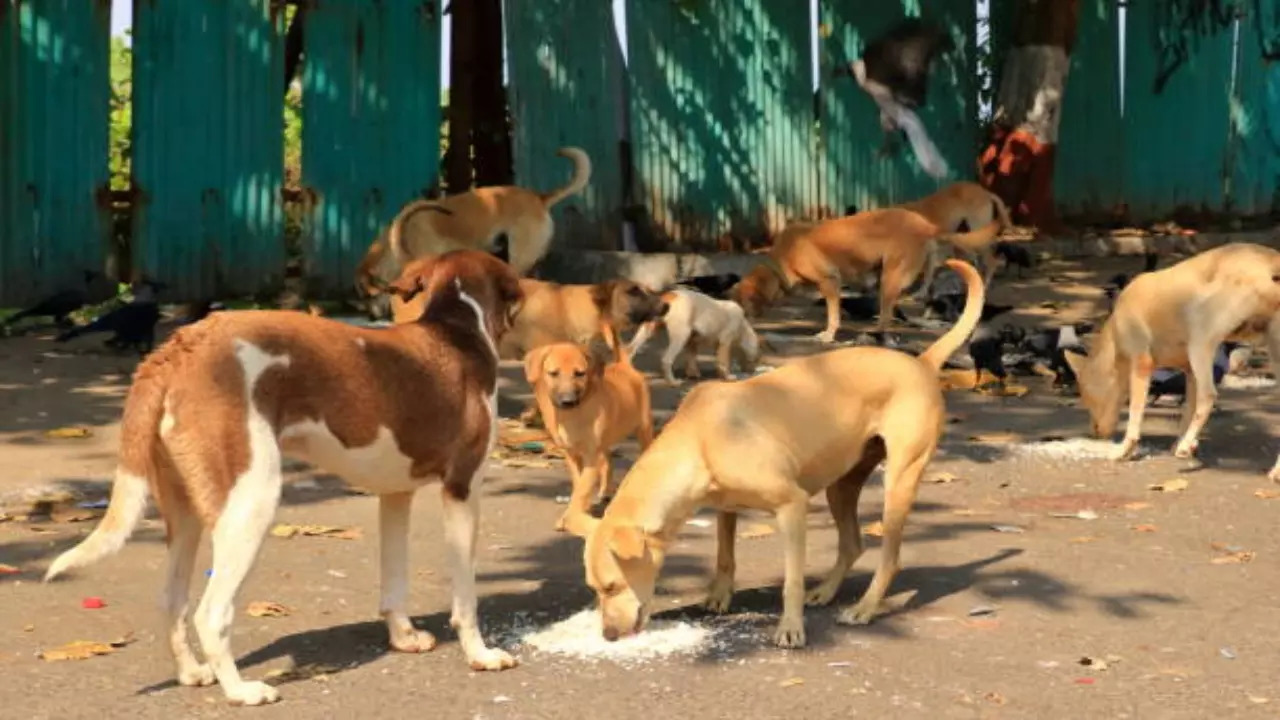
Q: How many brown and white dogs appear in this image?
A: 1